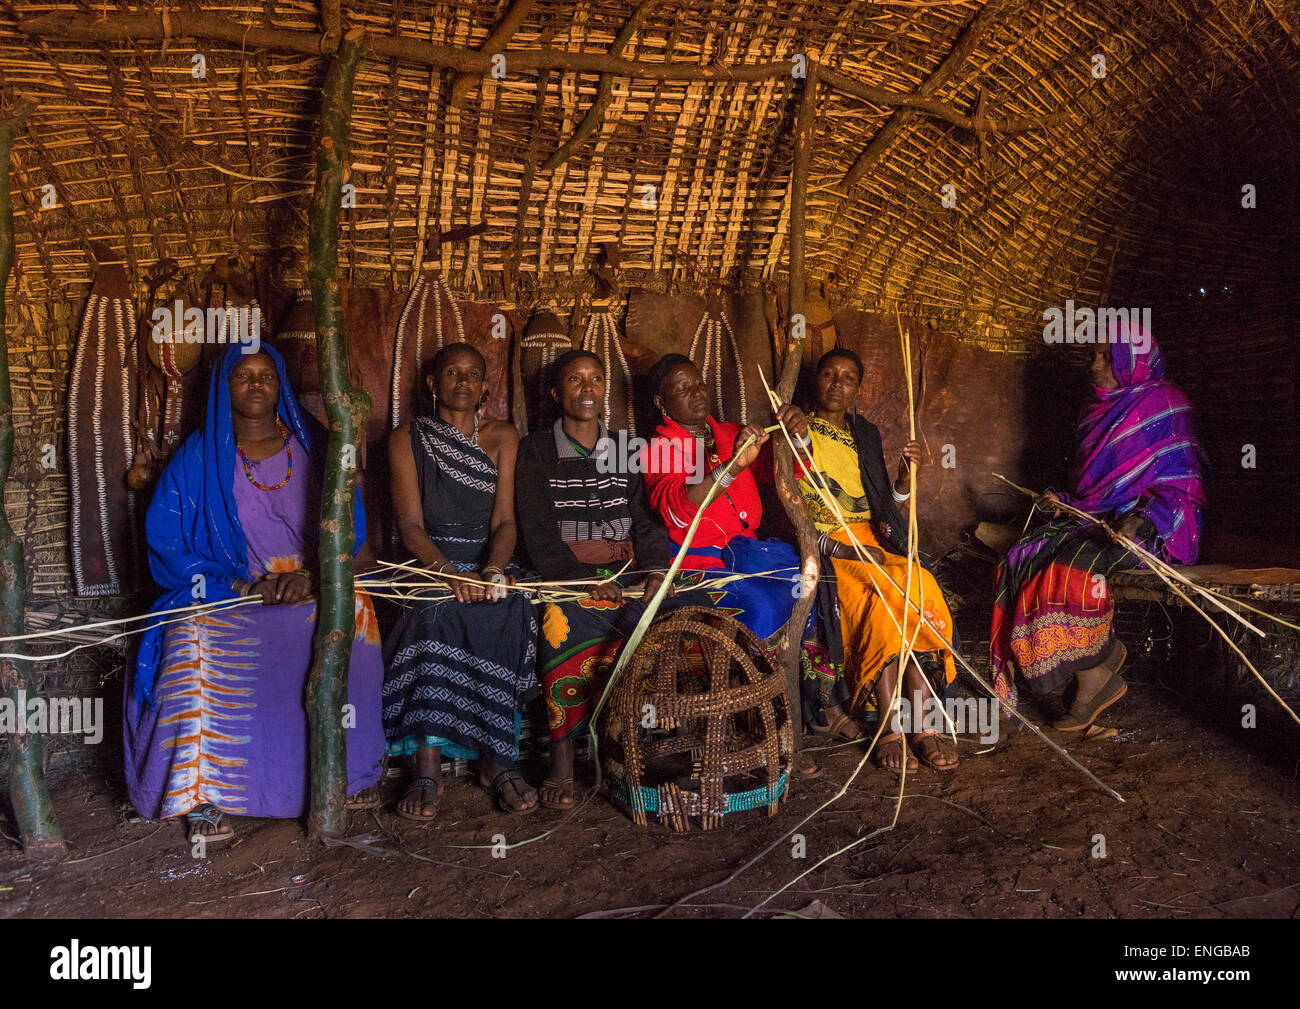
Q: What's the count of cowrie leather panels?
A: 5